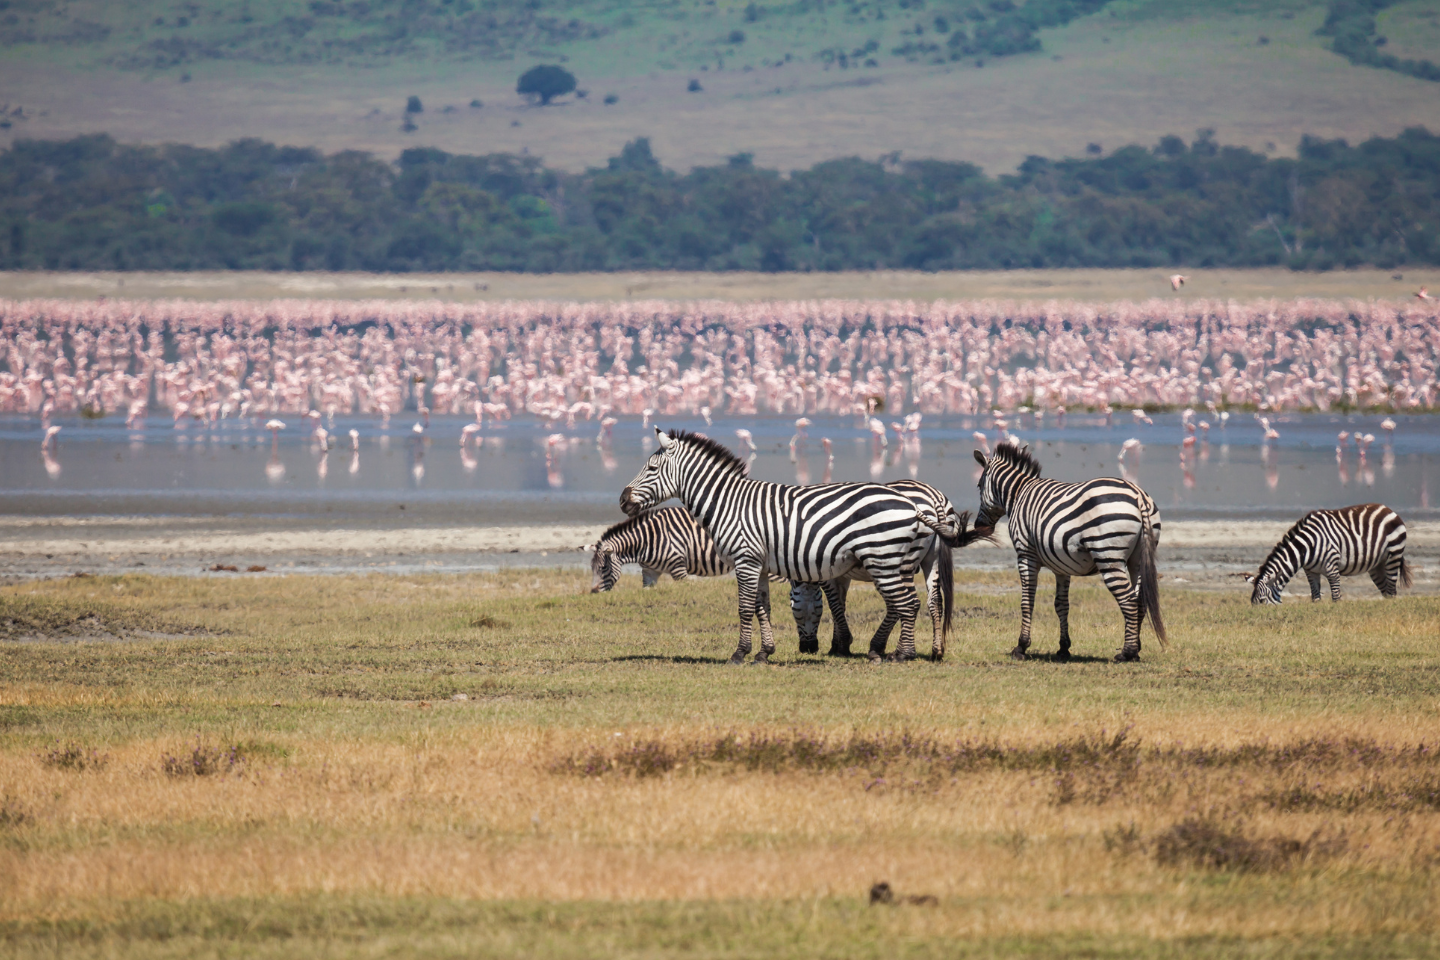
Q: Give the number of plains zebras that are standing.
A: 5